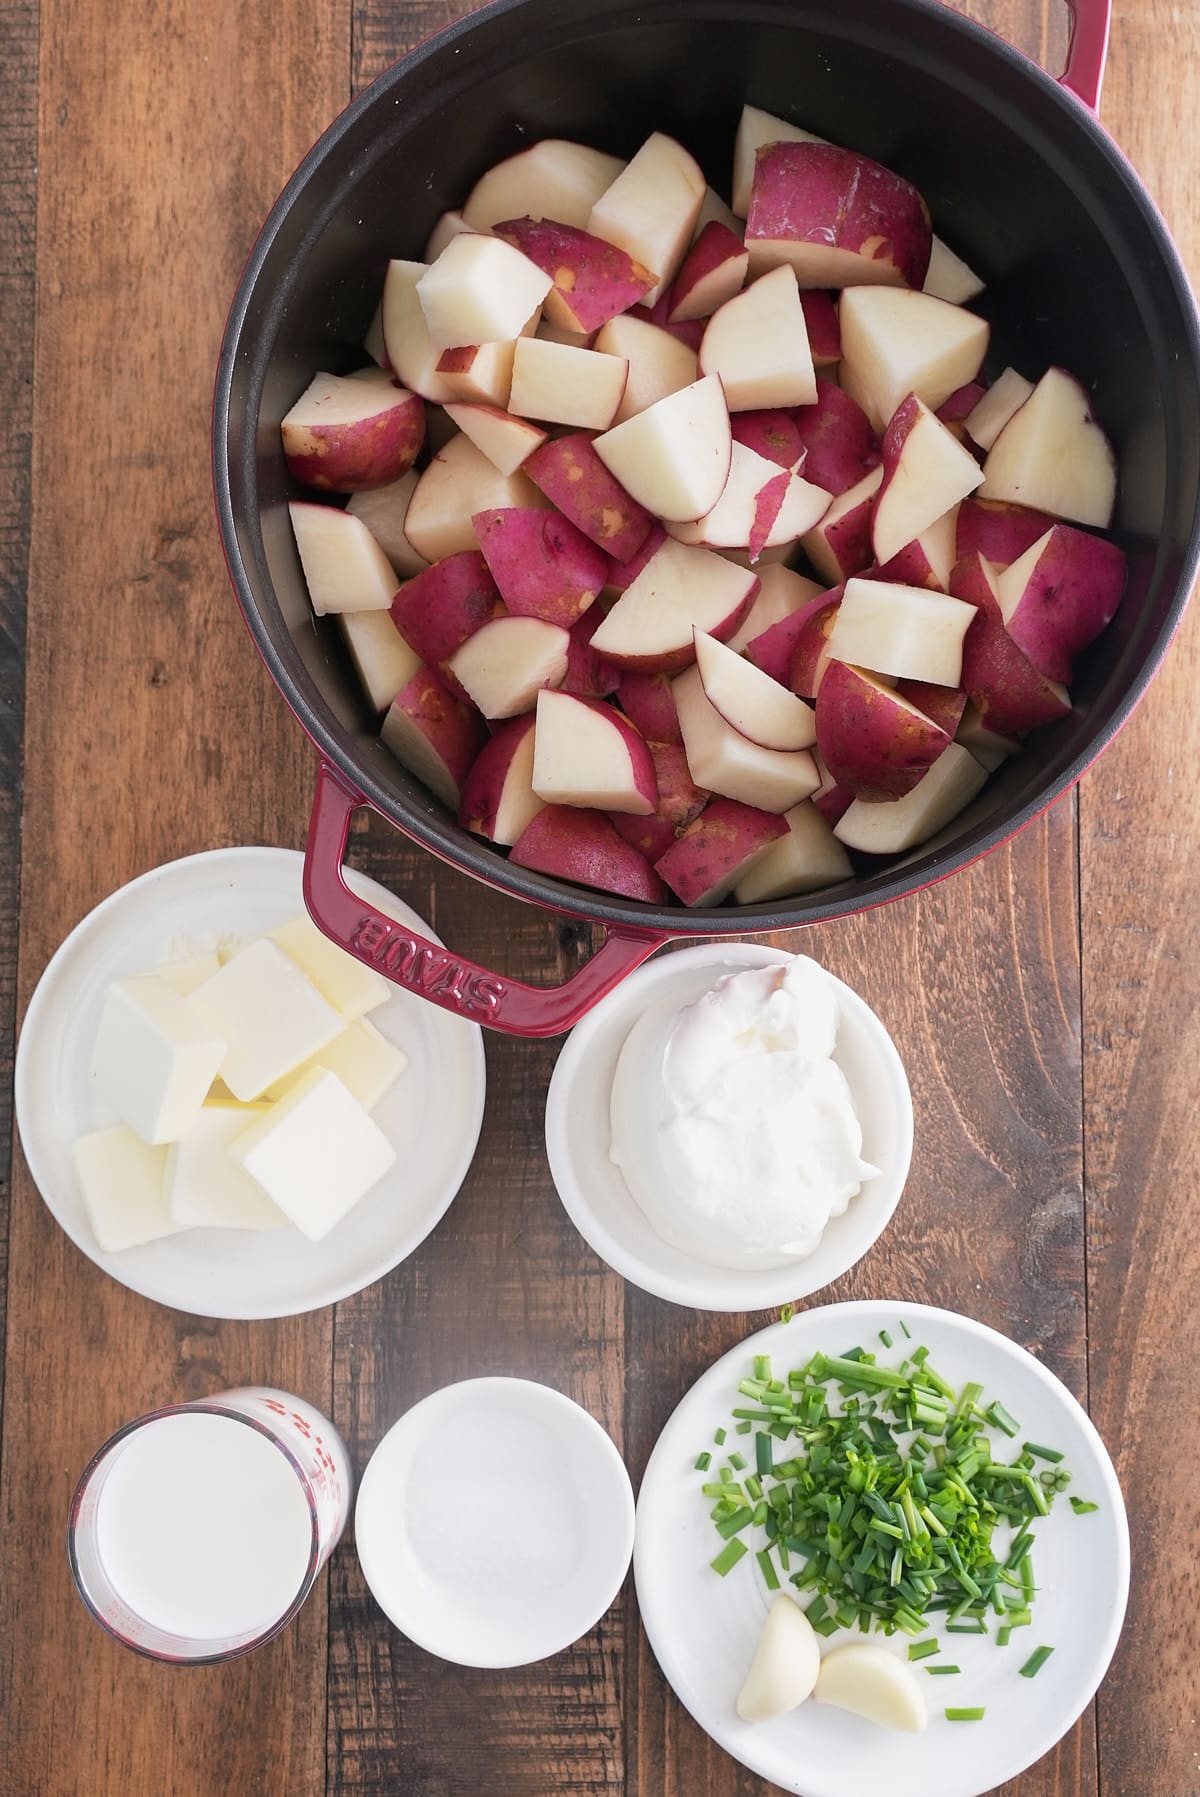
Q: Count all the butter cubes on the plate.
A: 8